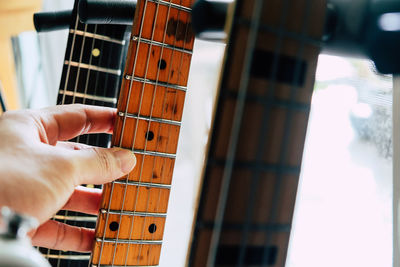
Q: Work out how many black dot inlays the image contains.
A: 4